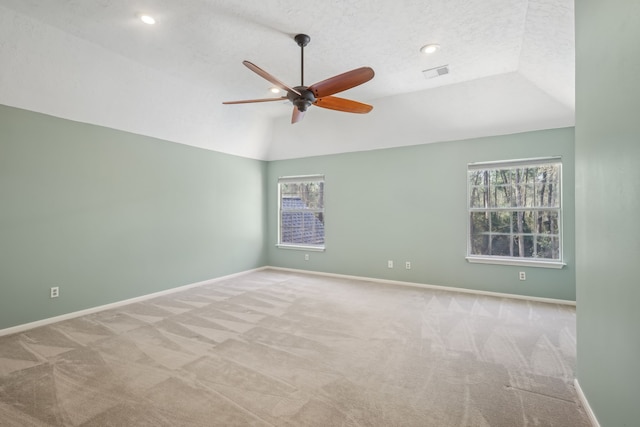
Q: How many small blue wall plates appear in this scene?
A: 0